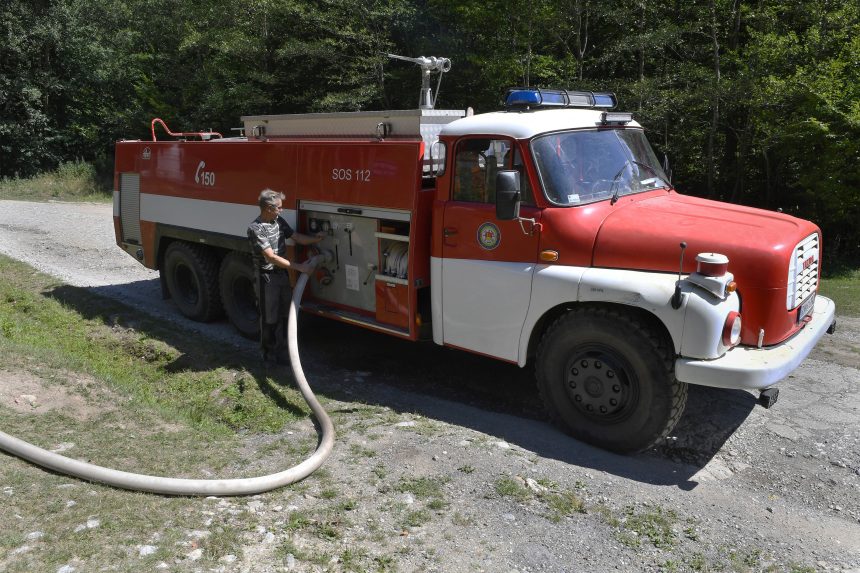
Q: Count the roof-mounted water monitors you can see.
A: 1